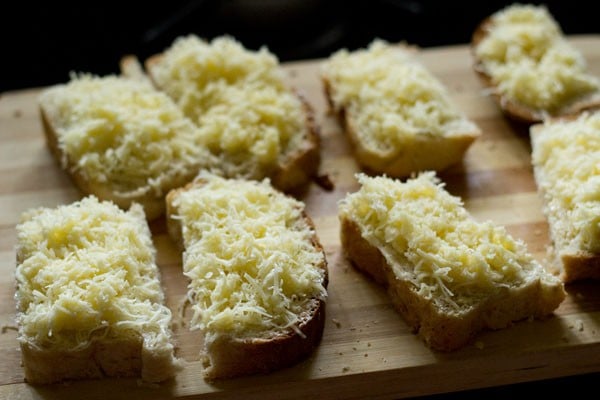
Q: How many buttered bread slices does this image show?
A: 8